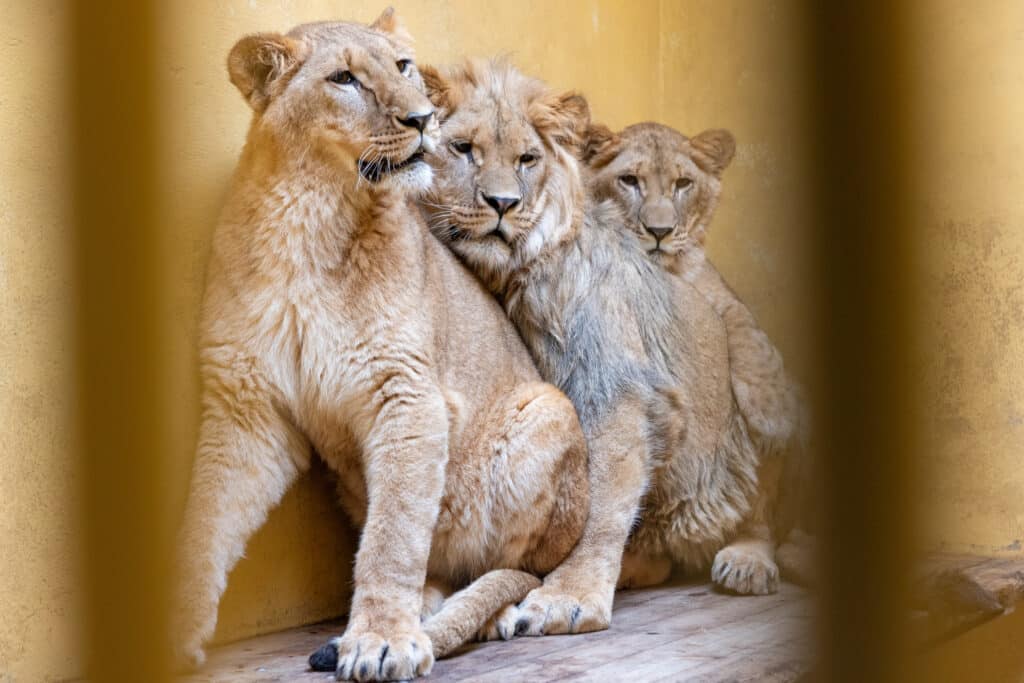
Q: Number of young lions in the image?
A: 3